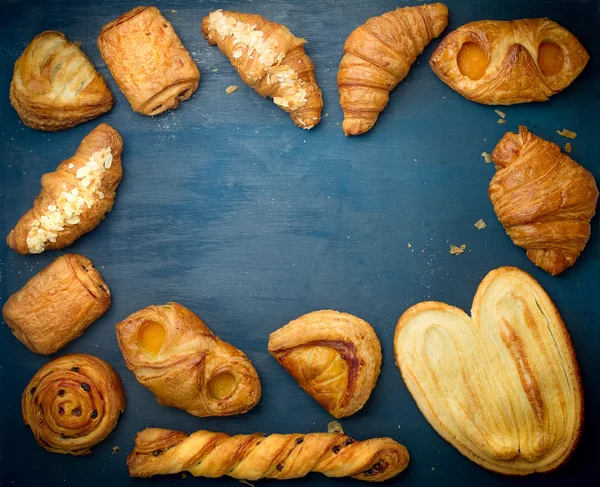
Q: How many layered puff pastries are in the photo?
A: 13